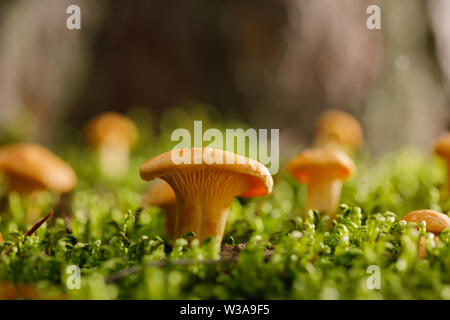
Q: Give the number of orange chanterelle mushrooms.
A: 8